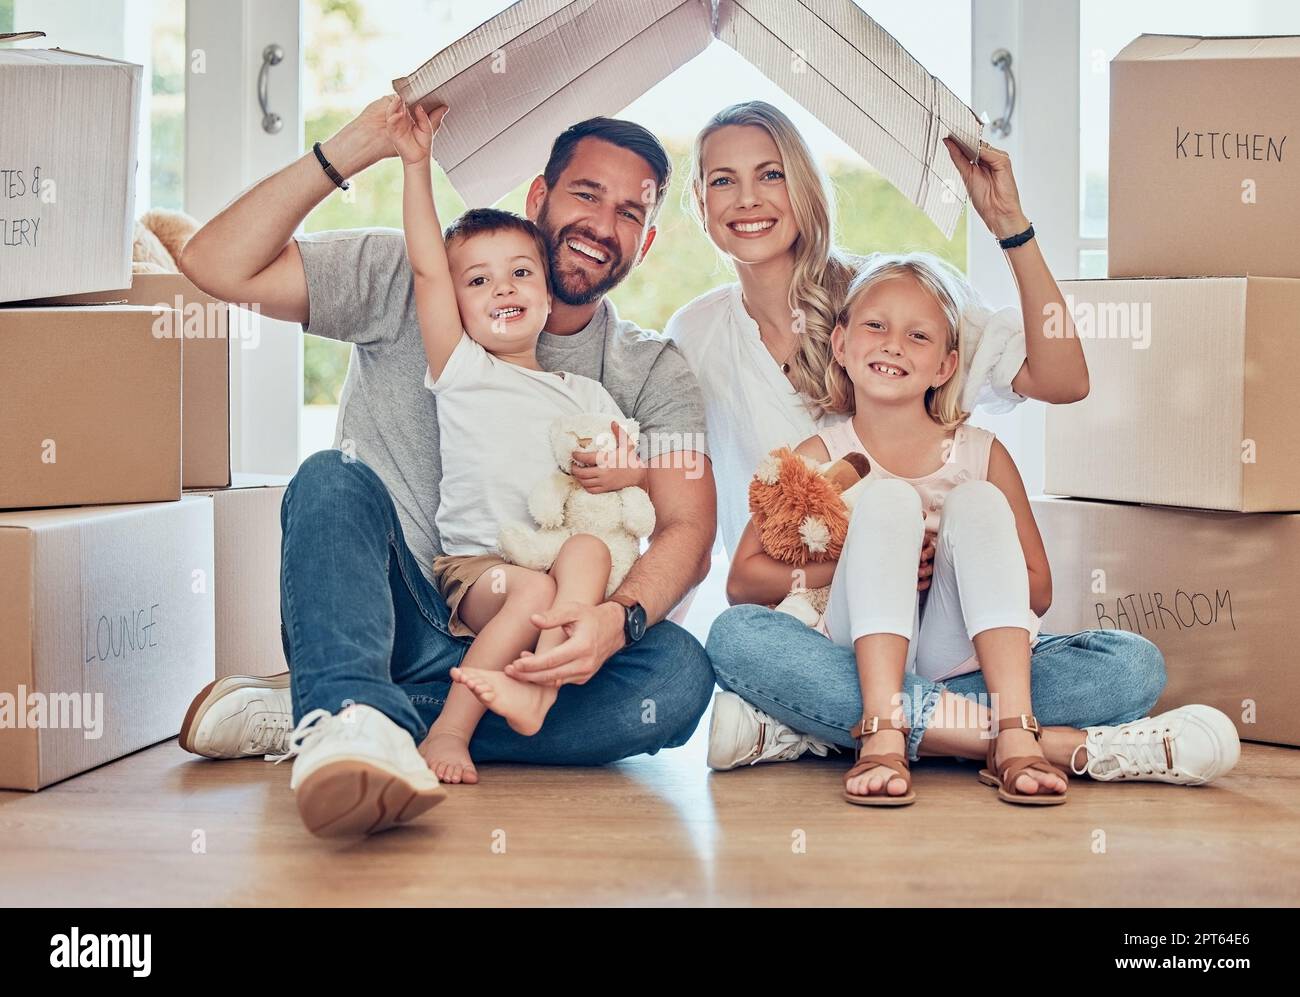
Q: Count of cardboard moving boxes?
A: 8